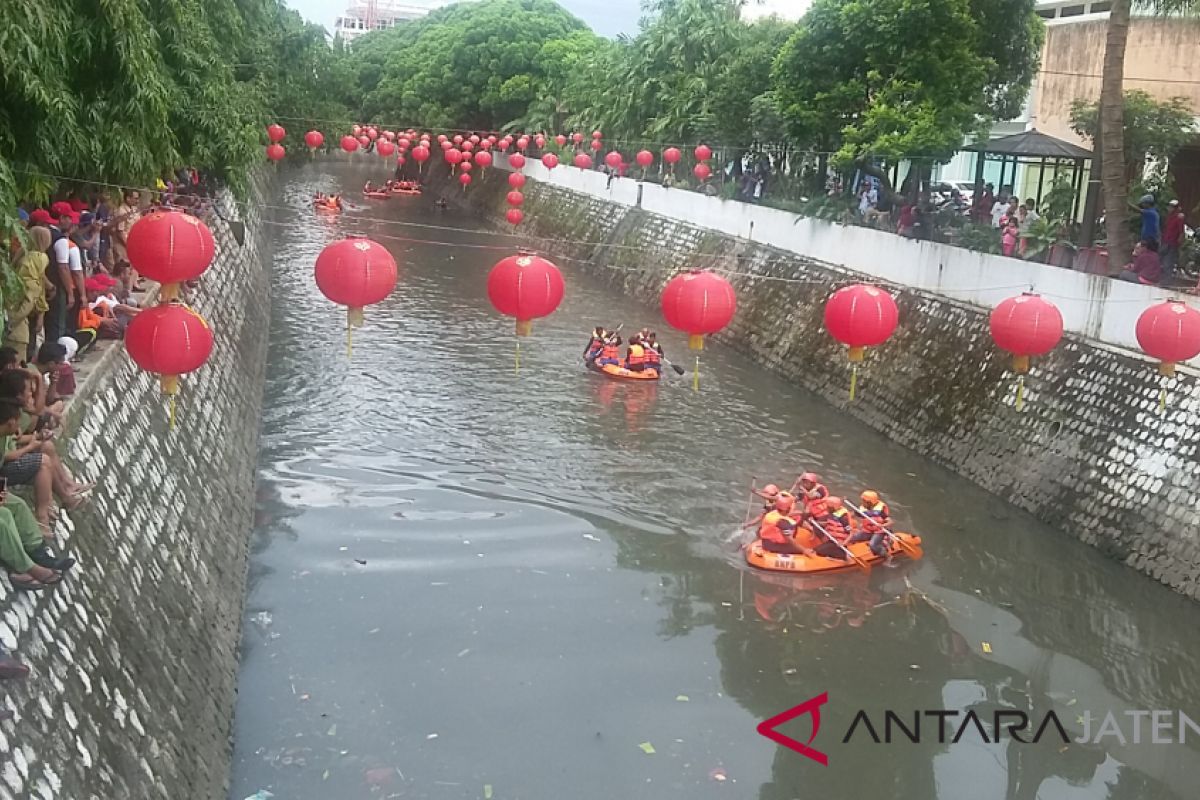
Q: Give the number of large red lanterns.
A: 8